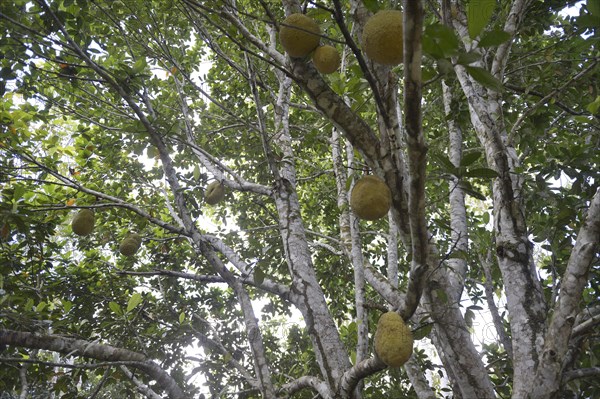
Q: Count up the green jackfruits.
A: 8